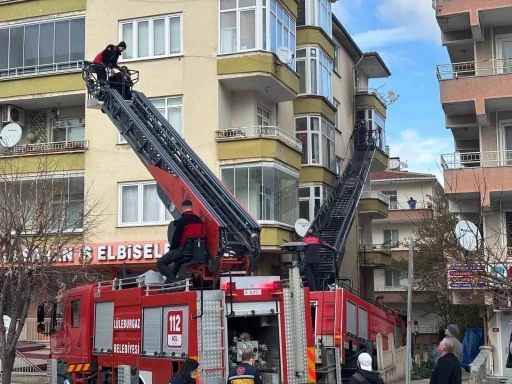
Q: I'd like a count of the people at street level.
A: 5